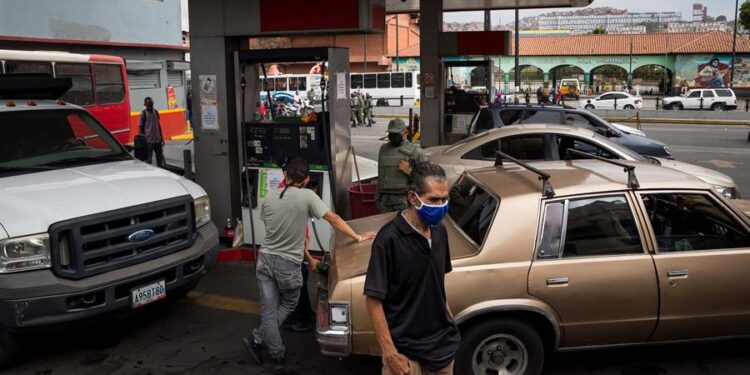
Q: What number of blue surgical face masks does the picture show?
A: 1